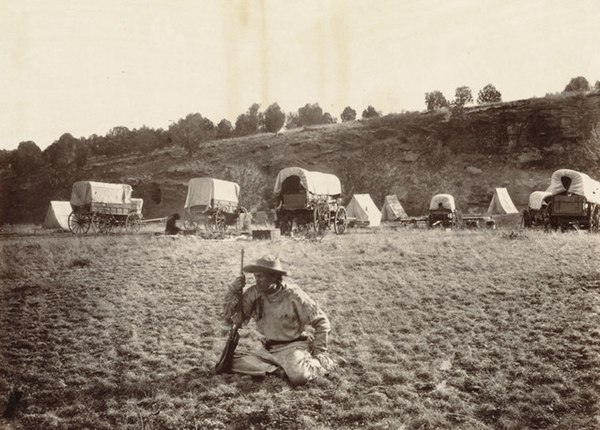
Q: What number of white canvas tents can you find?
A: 4